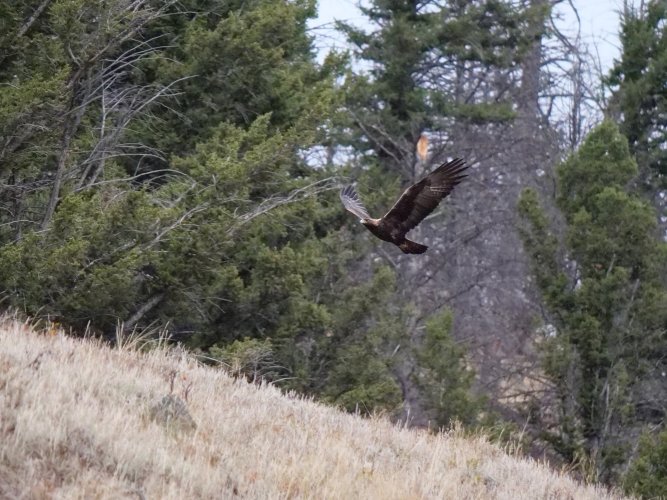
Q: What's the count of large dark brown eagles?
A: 1